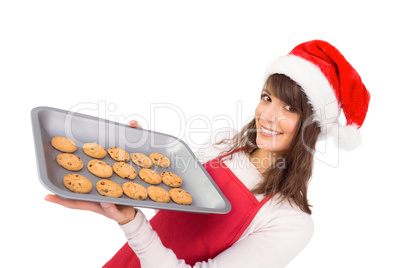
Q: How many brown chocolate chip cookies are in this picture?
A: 15